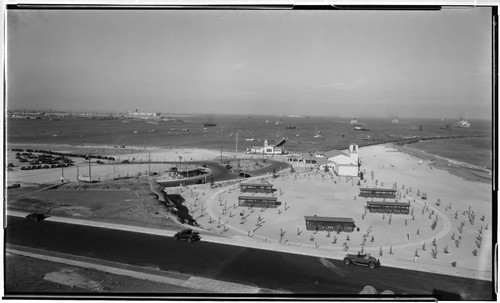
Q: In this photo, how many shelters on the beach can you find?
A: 5